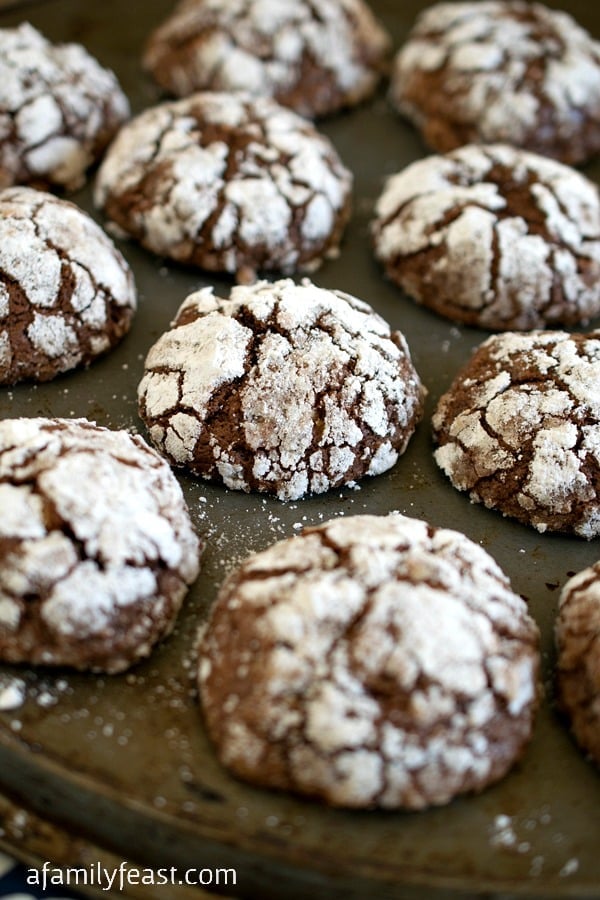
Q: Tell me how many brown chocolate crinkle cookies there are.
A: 11